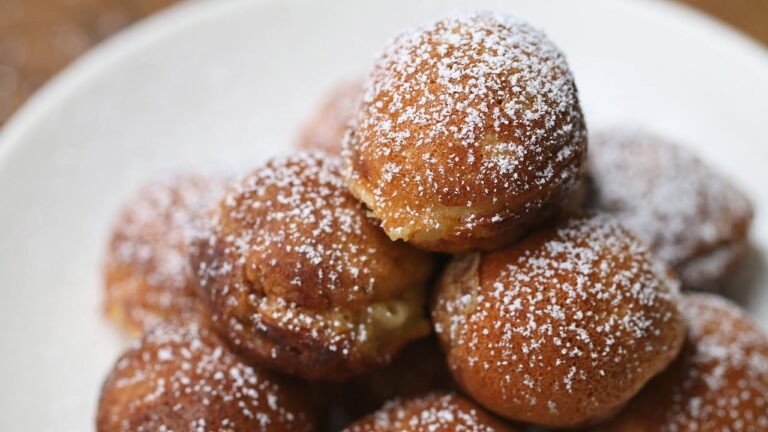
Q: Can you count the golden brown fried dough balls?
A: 9